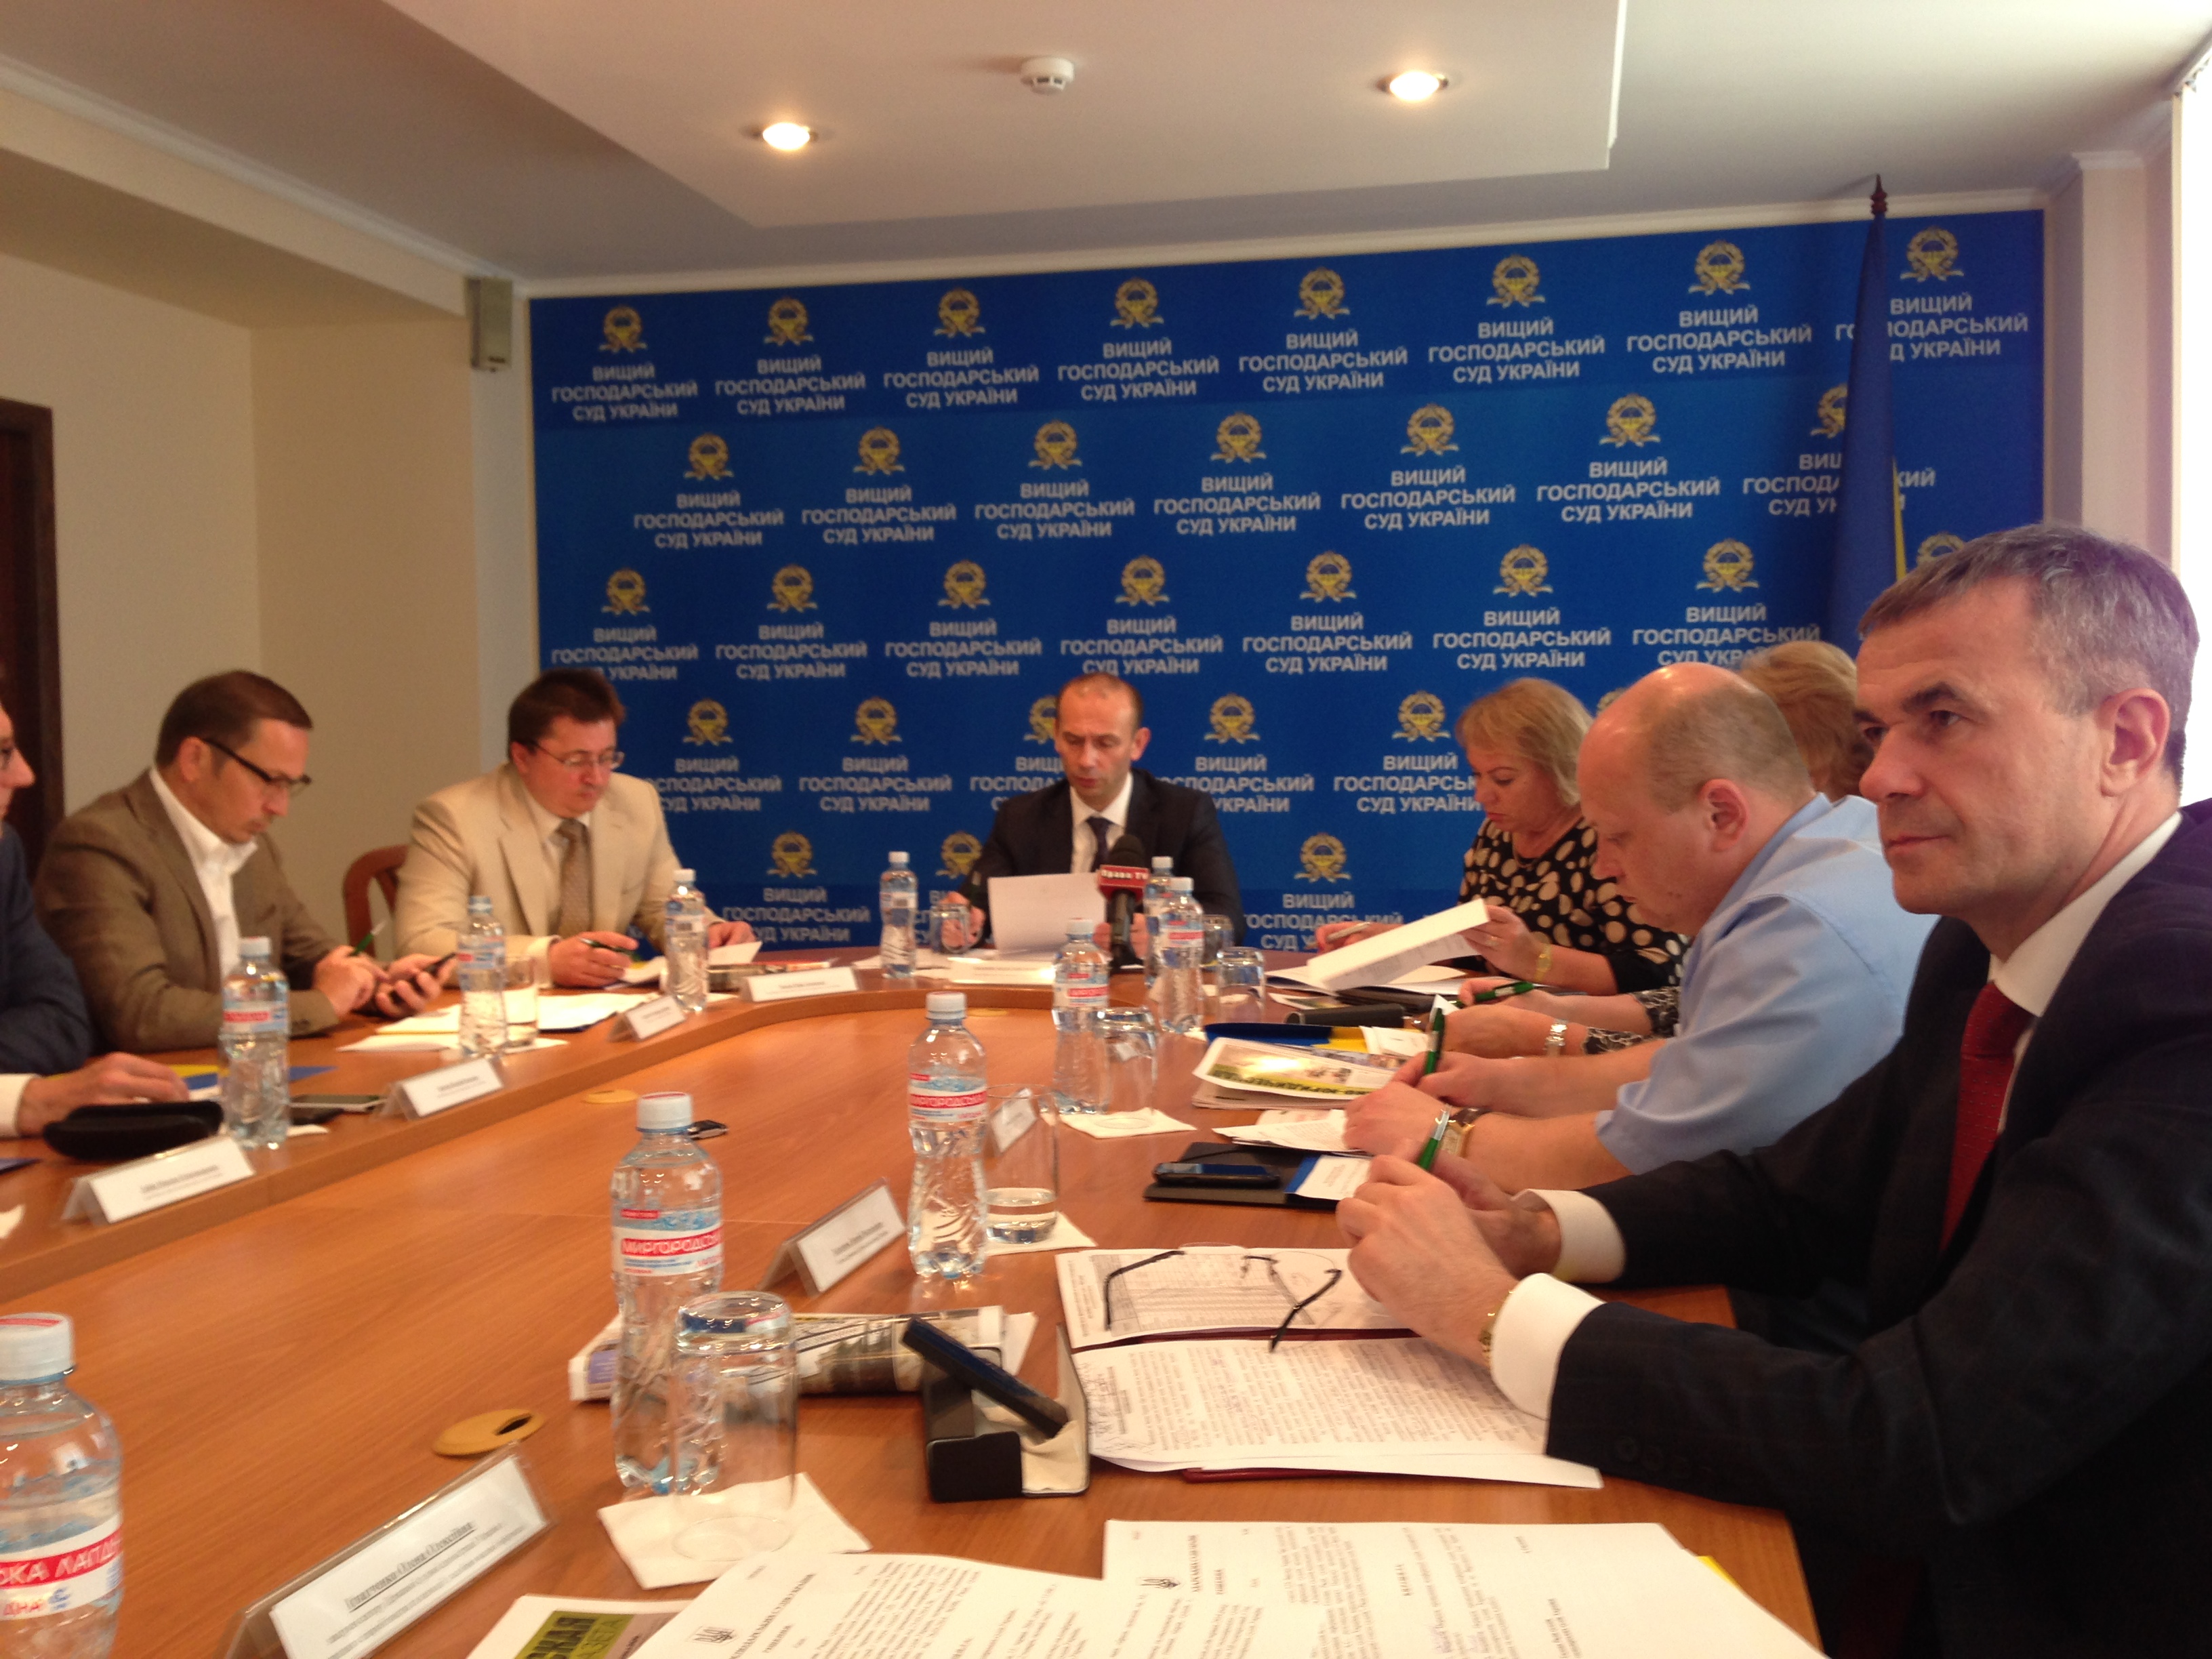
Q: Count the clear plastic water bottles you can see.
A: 10